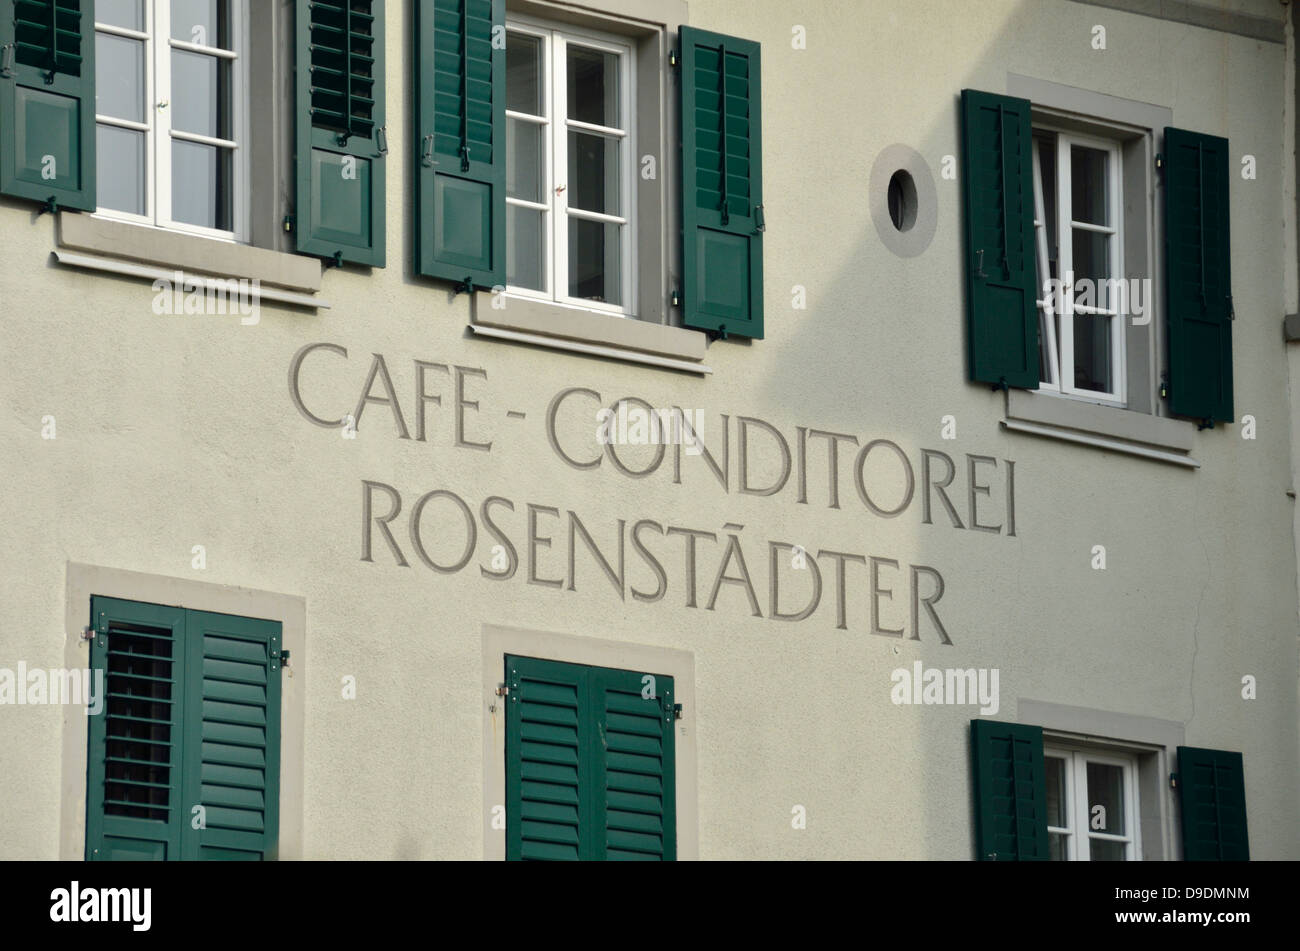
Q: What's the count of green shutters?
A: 12